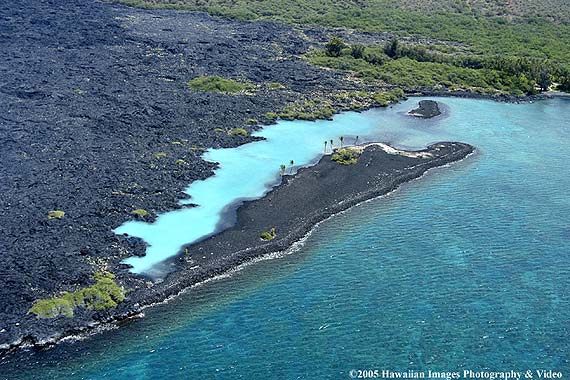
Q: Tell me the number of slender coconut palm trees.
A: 6